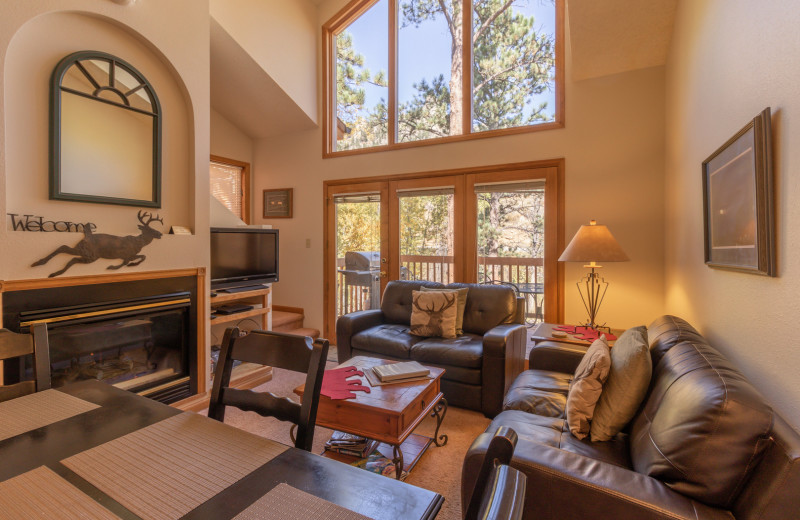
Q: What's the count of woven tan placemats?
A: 4